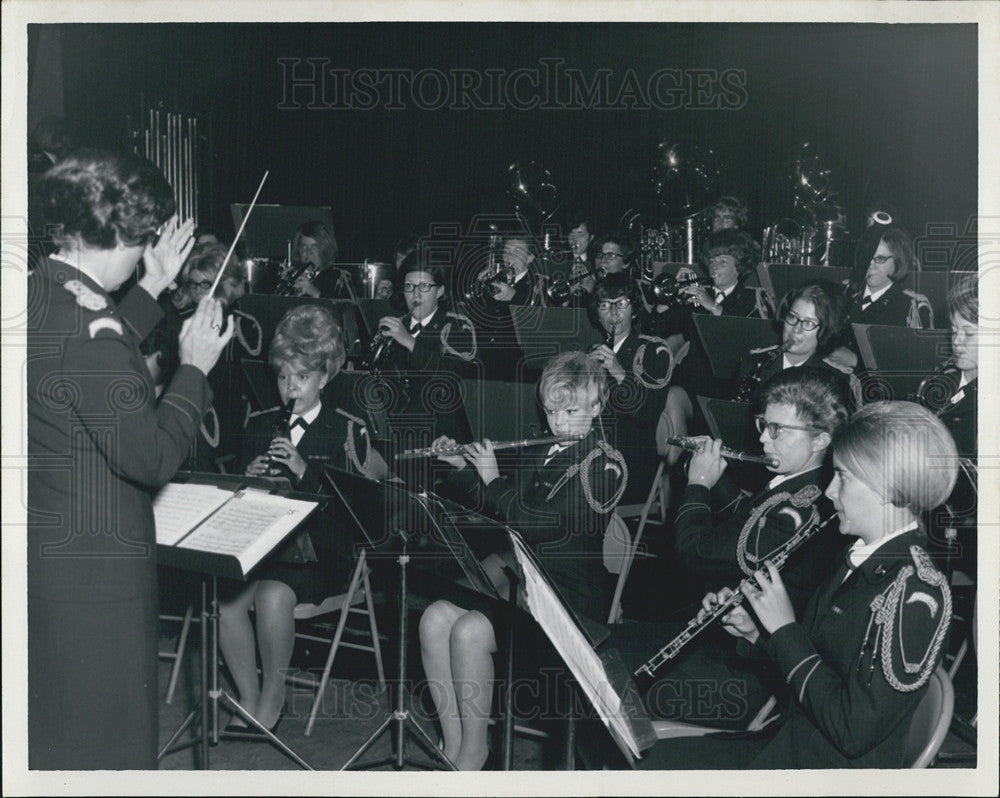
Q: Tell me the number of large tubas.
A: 3